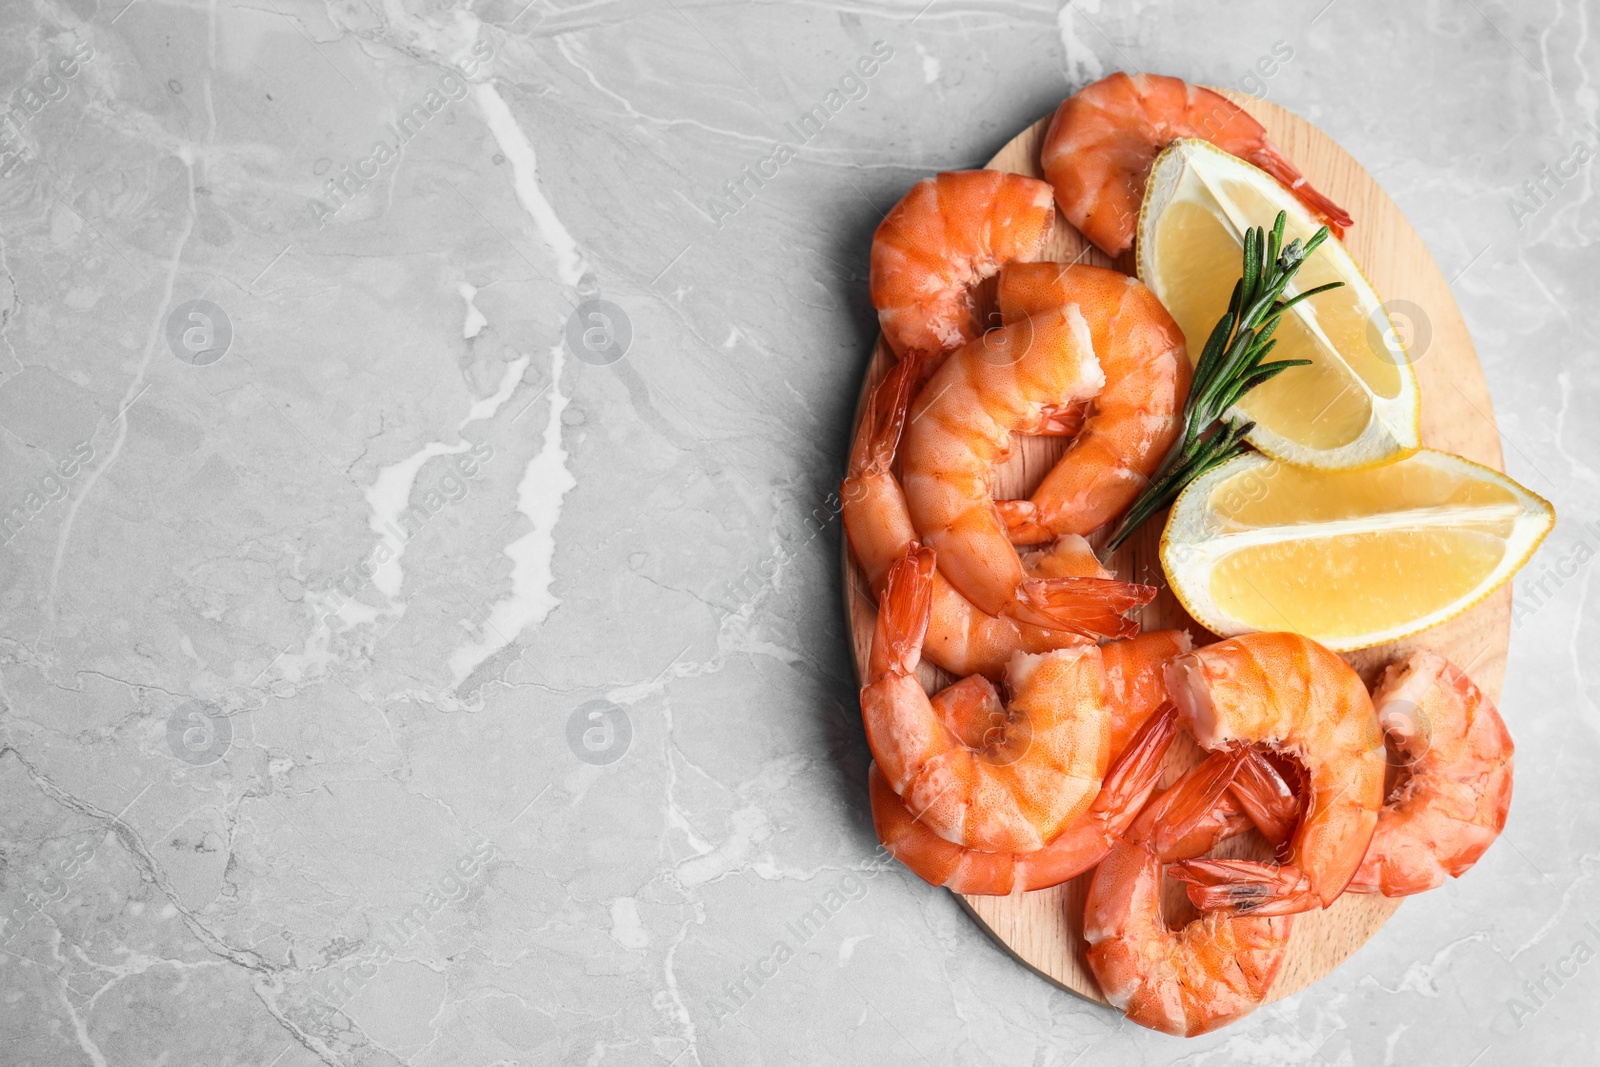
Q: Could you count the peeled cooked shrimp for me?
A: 11